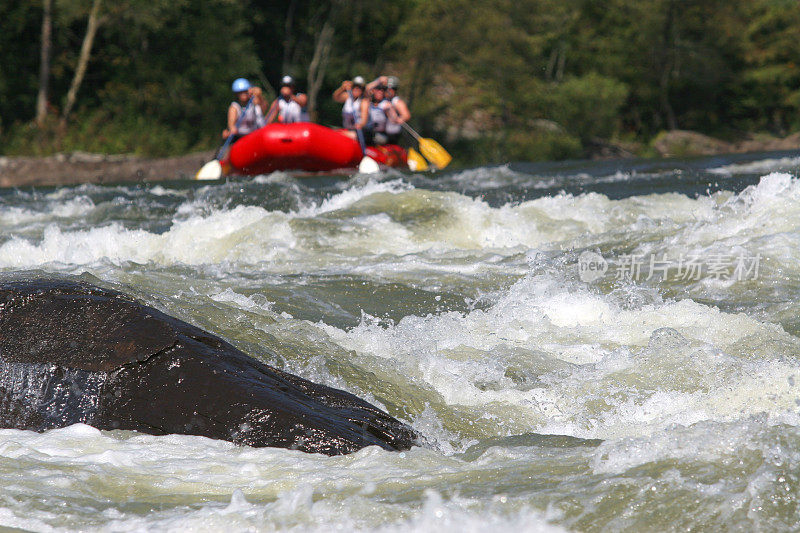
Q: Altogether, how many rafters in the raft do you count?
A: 5